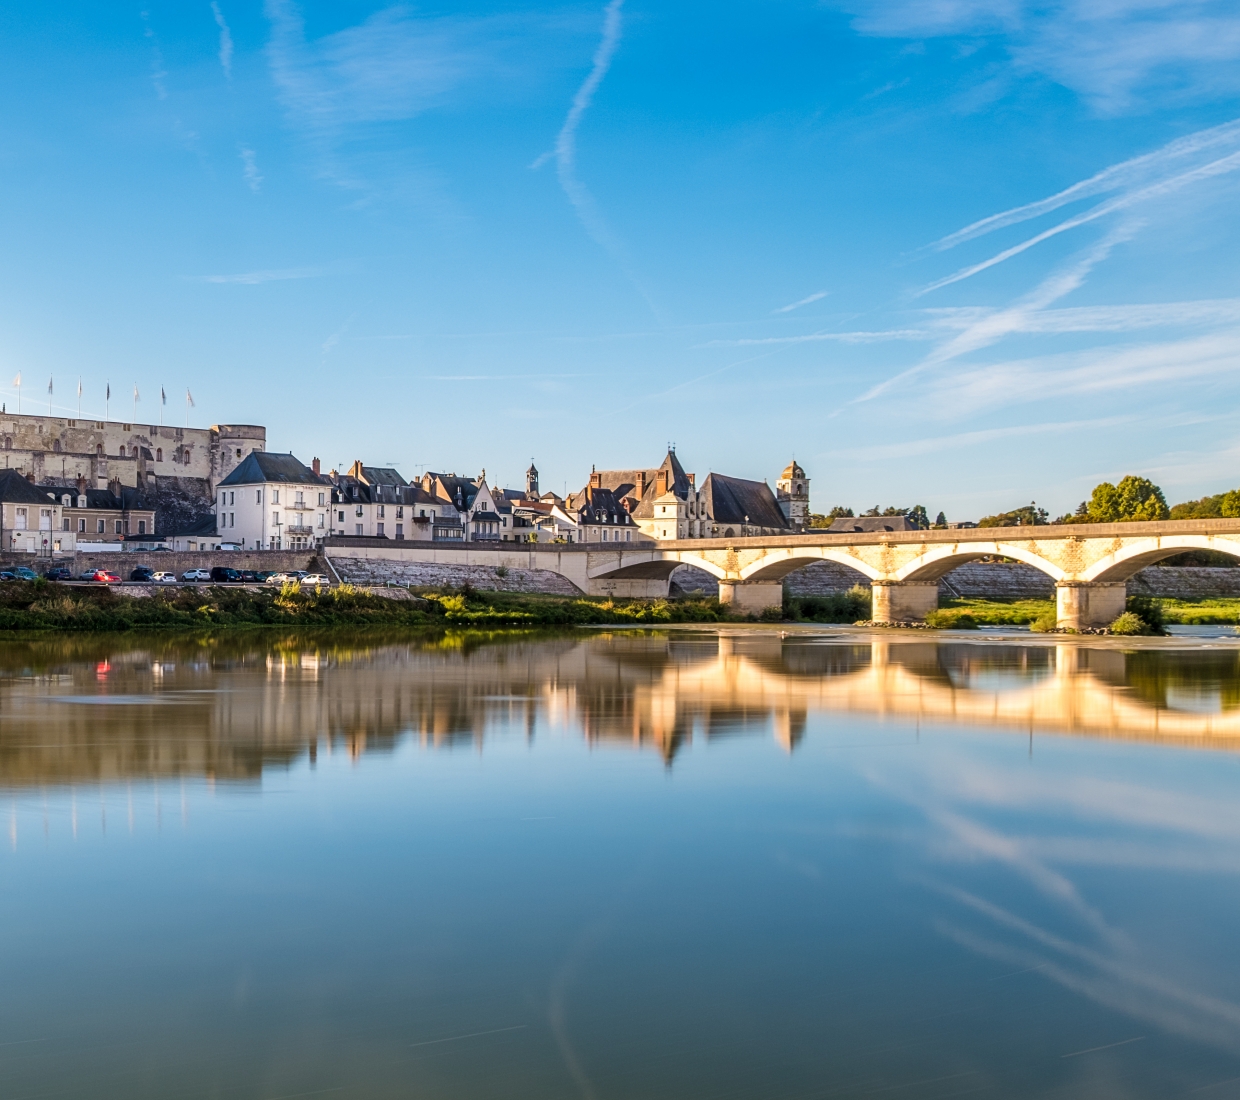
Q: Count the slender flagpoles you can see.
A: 7